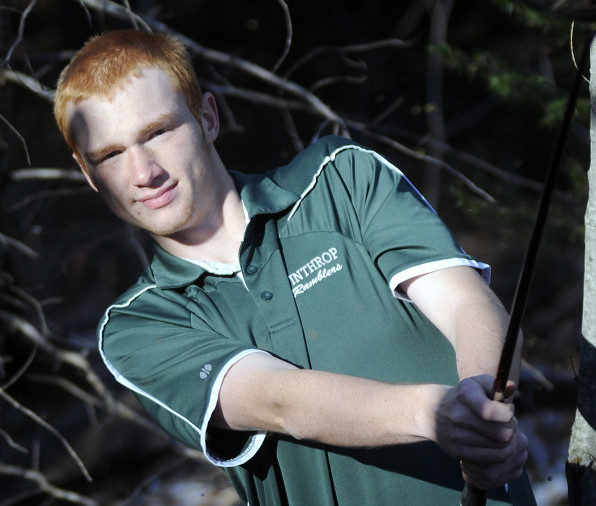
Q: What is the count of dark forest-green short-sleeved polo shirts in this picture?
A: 1